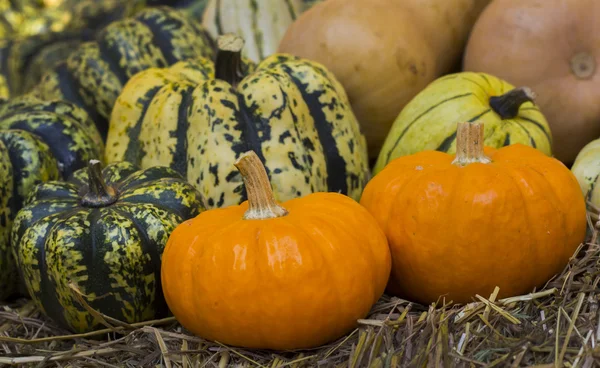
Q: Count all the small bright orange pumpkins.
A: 2